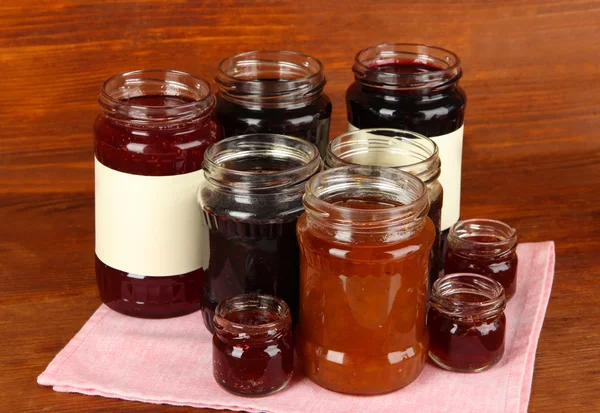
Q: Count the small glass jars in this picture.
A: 3